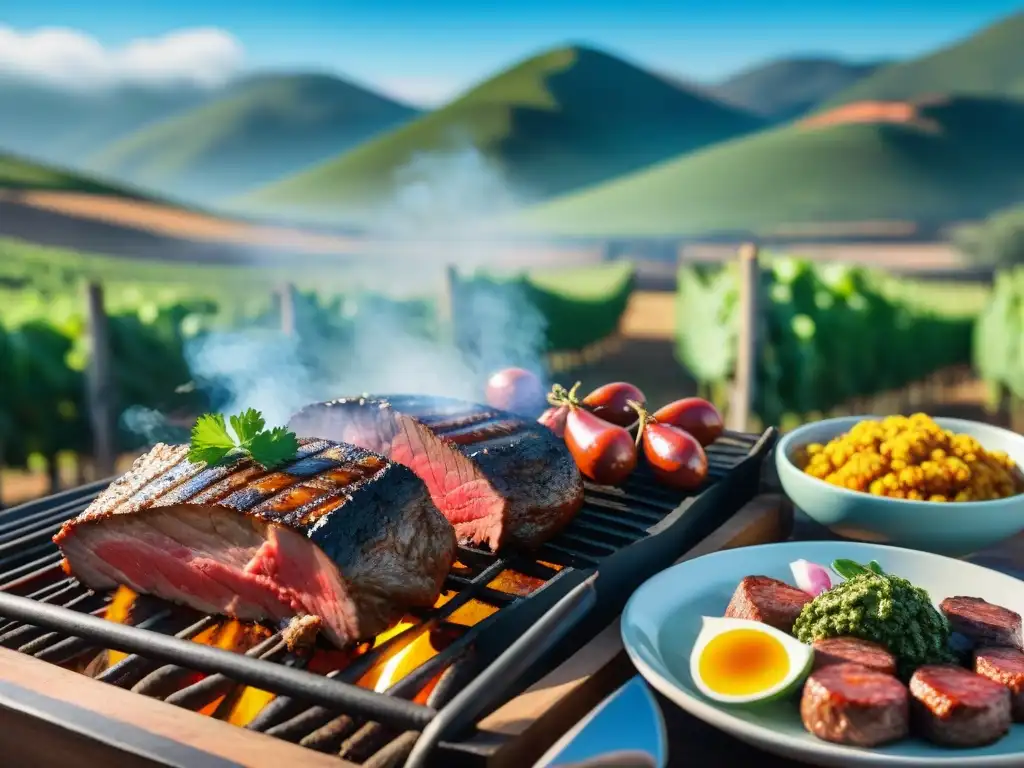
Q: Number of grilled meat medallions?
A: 6